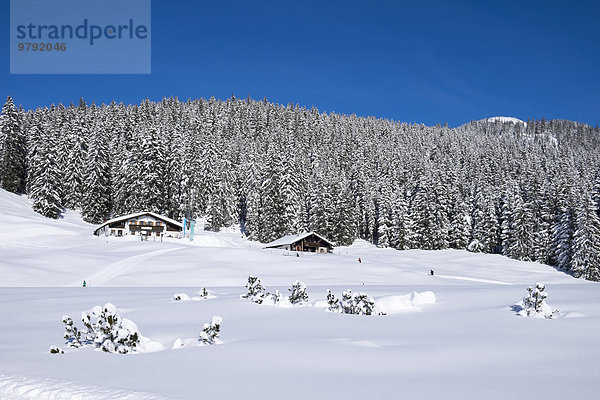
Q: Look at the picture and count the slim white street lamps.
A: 0